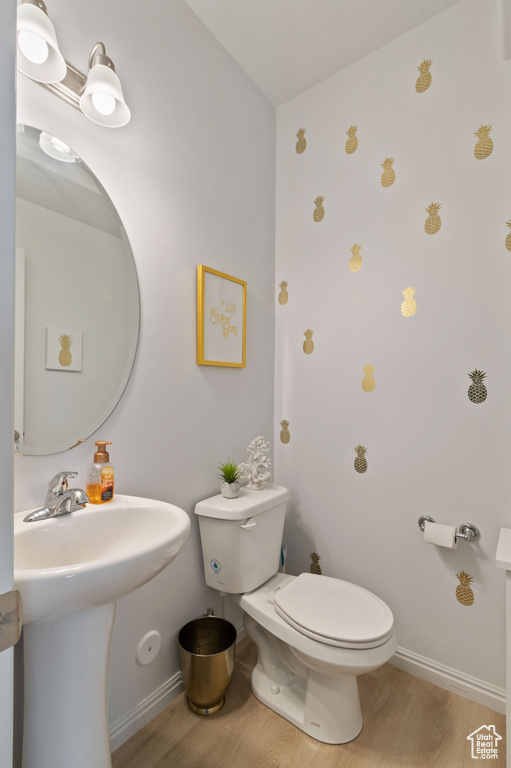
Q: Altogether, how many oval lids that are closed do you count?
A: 1